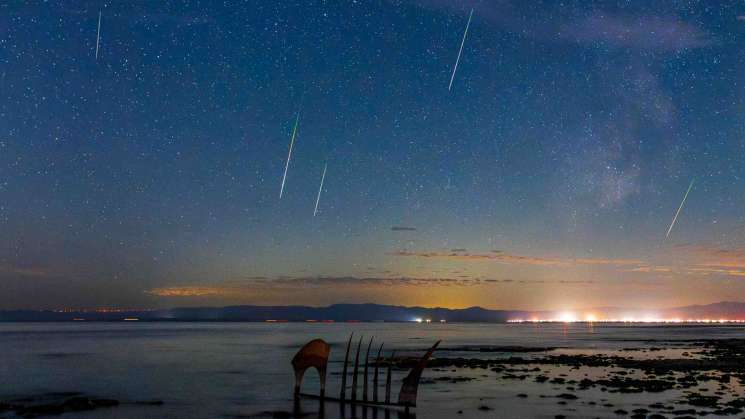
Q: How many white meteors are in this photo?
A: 5